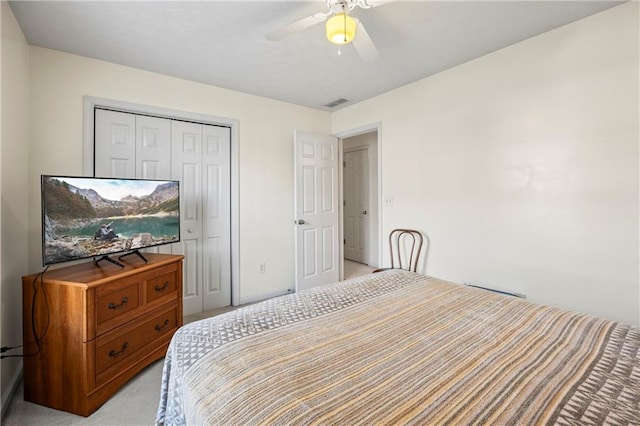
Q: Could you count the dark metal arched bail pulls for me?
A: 4